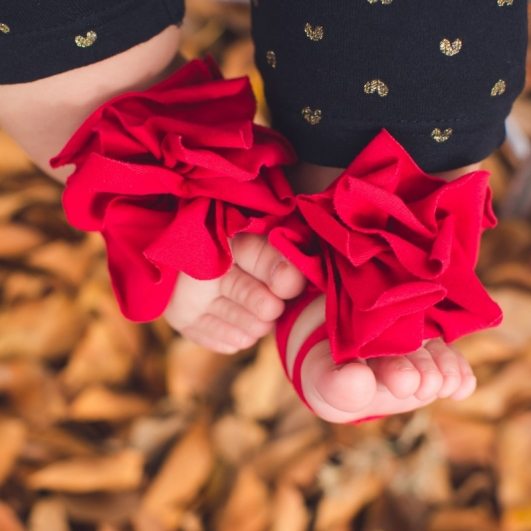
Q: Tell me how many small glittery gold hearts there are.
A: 11